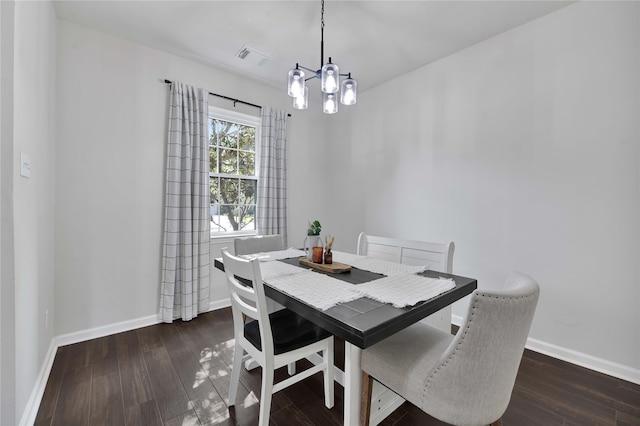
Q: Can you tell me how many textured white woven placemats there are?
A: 6